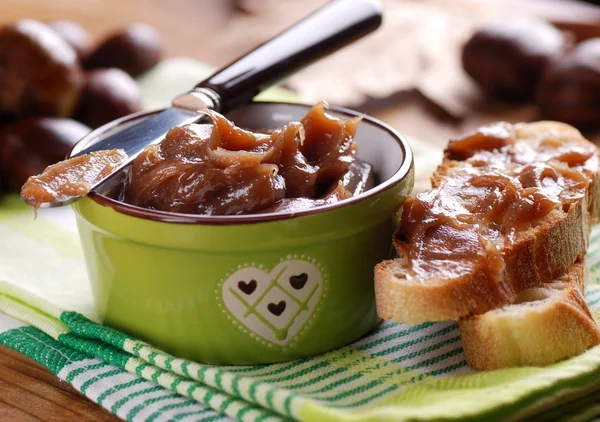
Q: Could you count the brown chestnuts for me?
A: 7